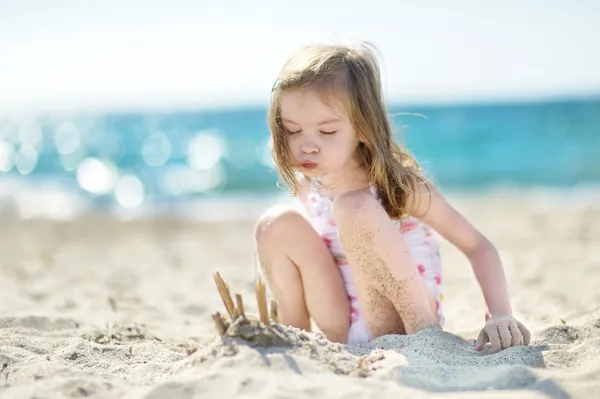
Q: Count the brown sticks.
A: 5